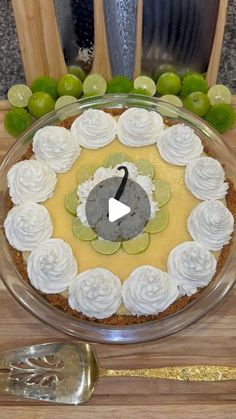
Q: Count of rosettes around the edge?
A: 12